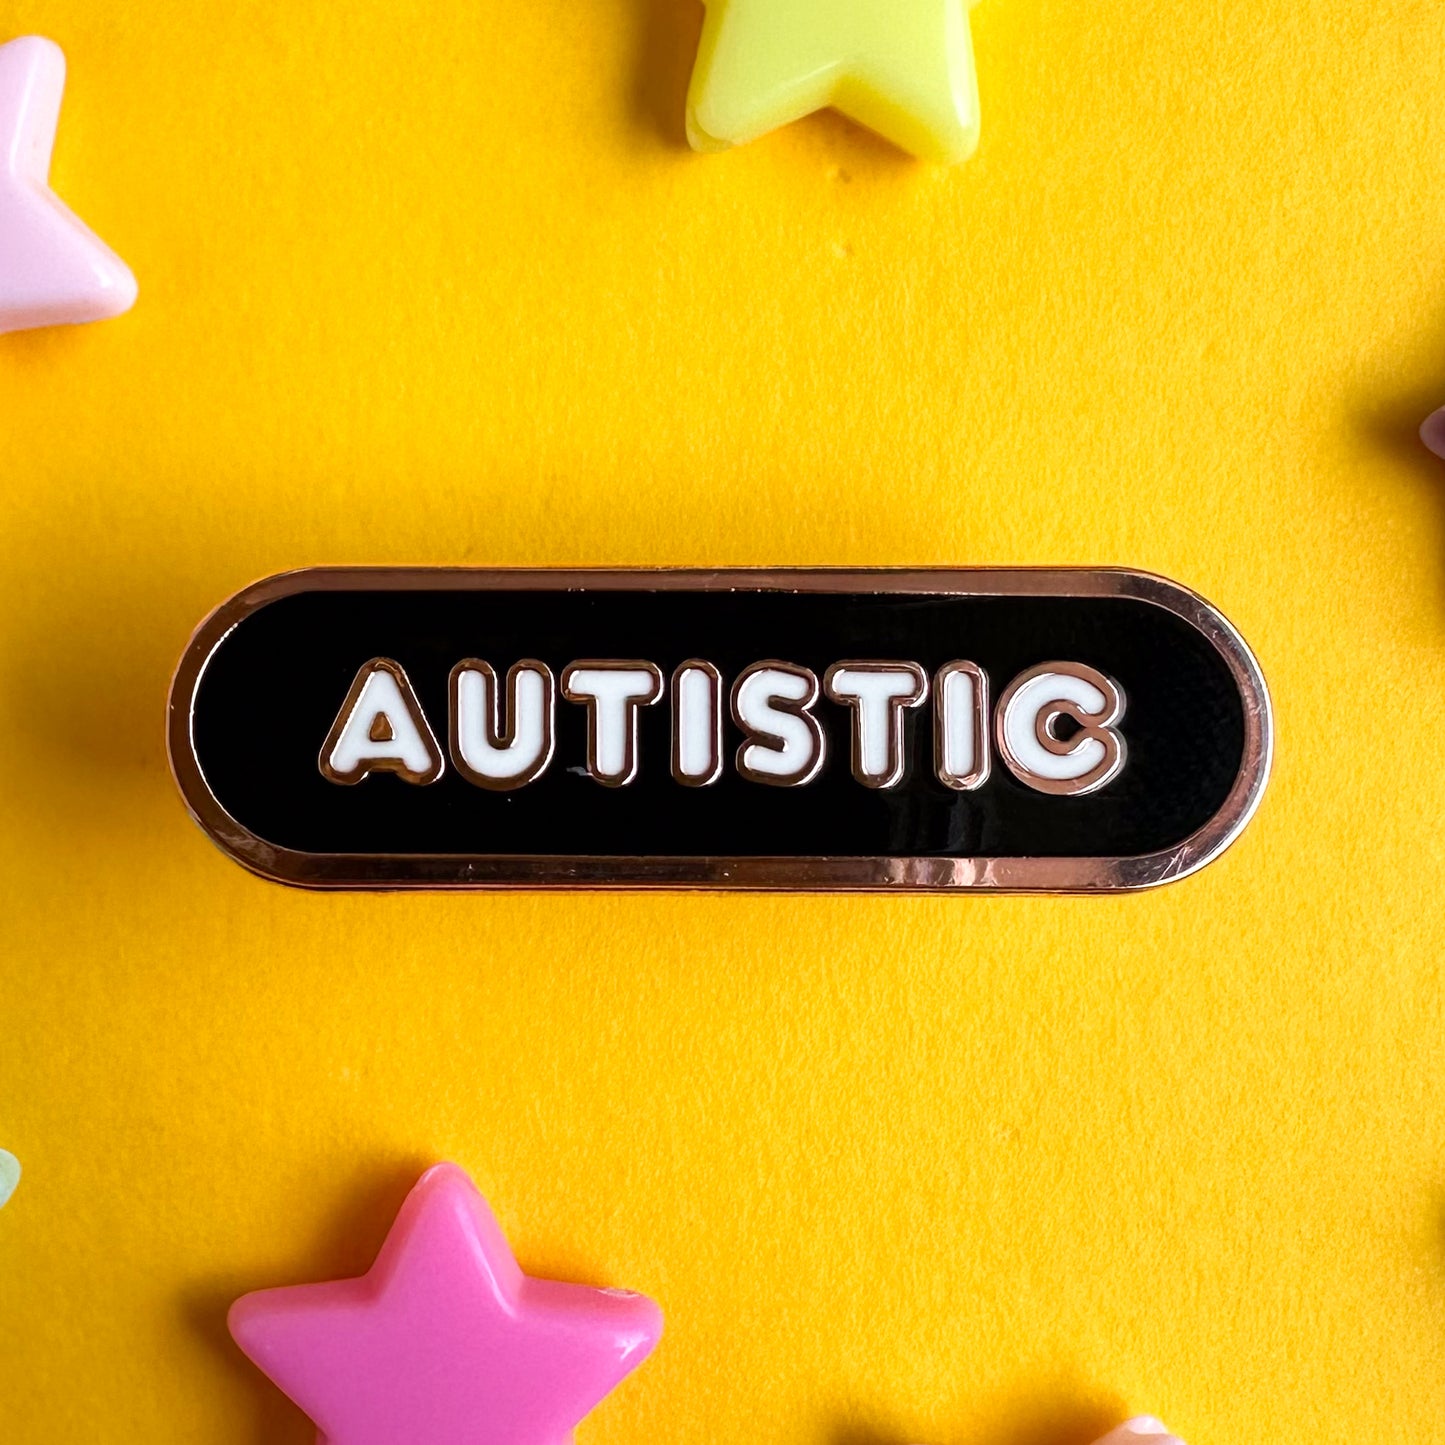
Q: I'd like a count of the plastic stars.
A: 6